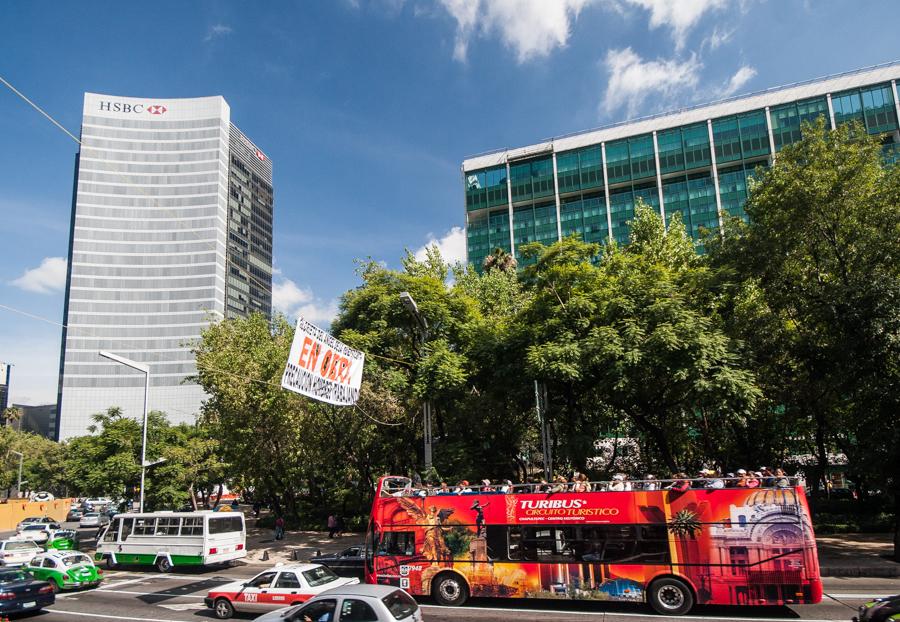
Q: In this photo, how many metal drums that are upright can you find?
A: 0